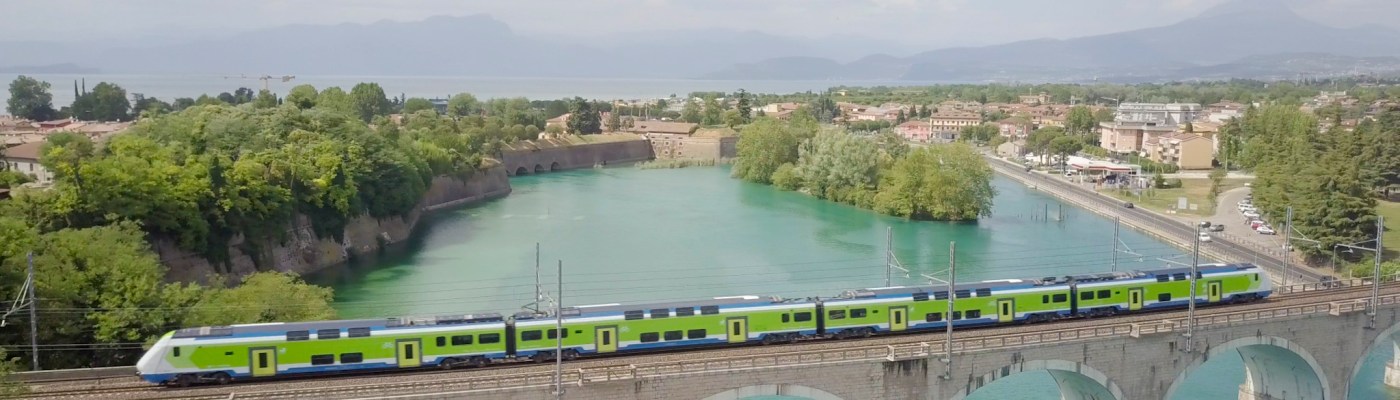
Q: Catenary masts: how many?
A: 9